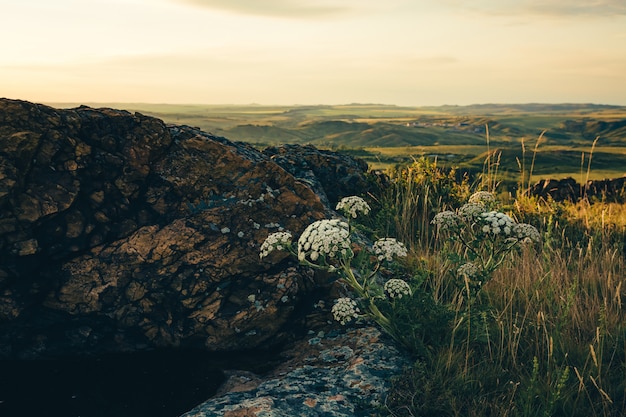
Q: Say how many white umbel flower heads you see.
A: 12